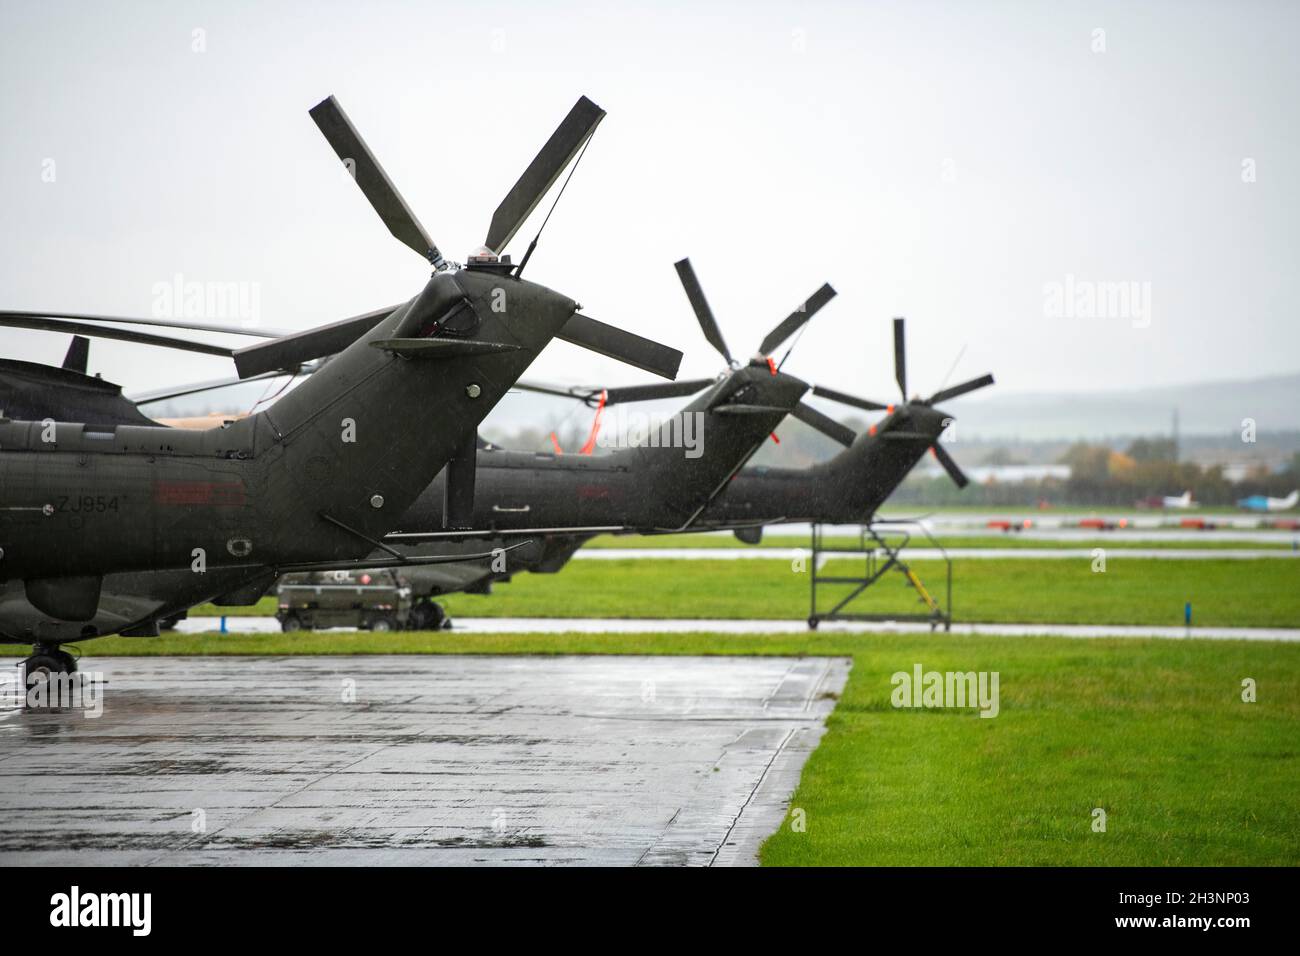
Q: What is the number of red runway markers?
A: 4